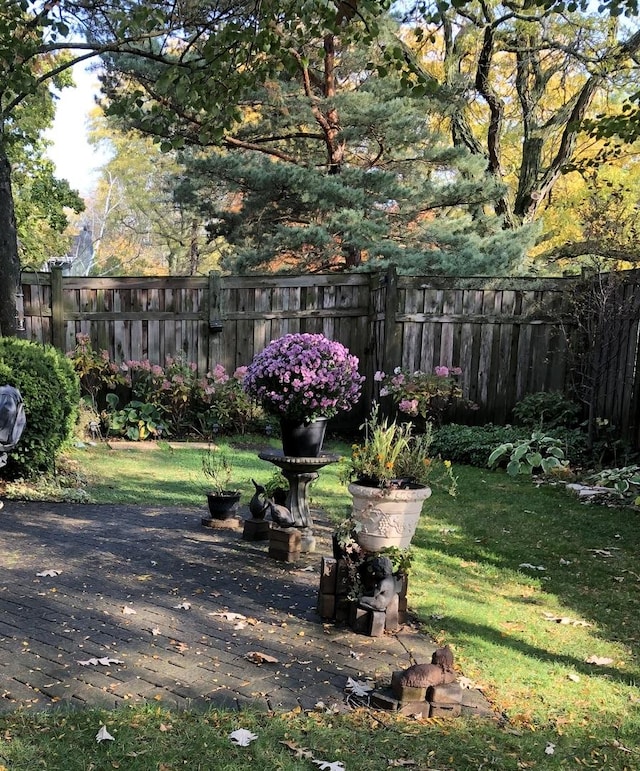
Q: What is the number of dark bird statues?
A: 2